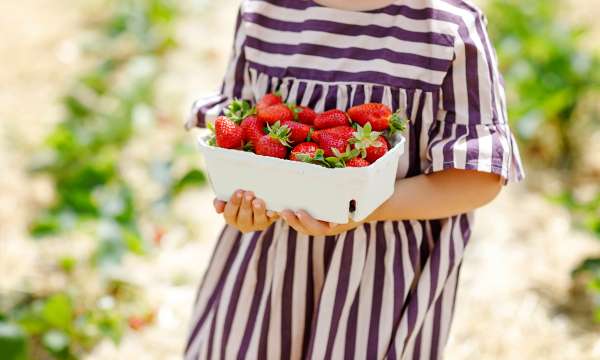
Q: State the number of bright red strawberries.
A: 13